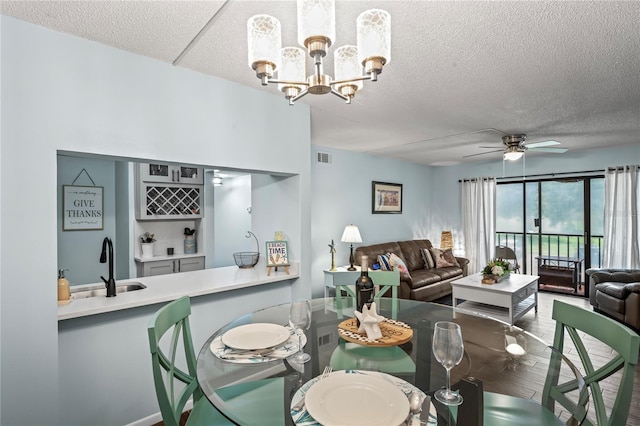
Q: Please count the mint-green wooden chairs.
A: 3